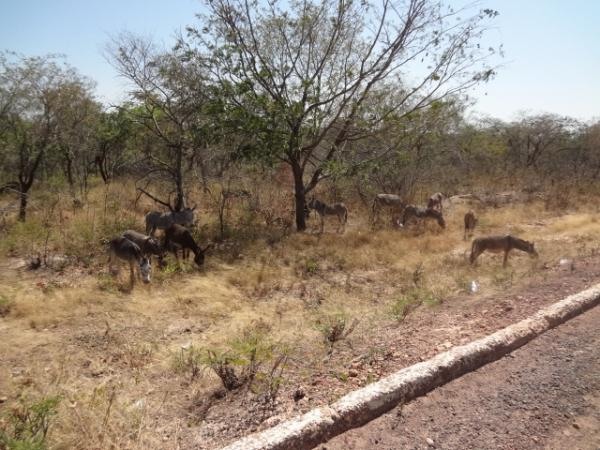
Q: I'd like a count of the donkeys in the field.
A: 10